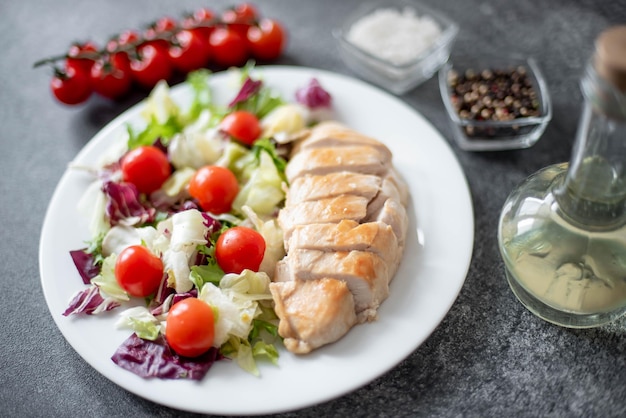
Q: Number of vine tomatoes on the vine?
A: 11